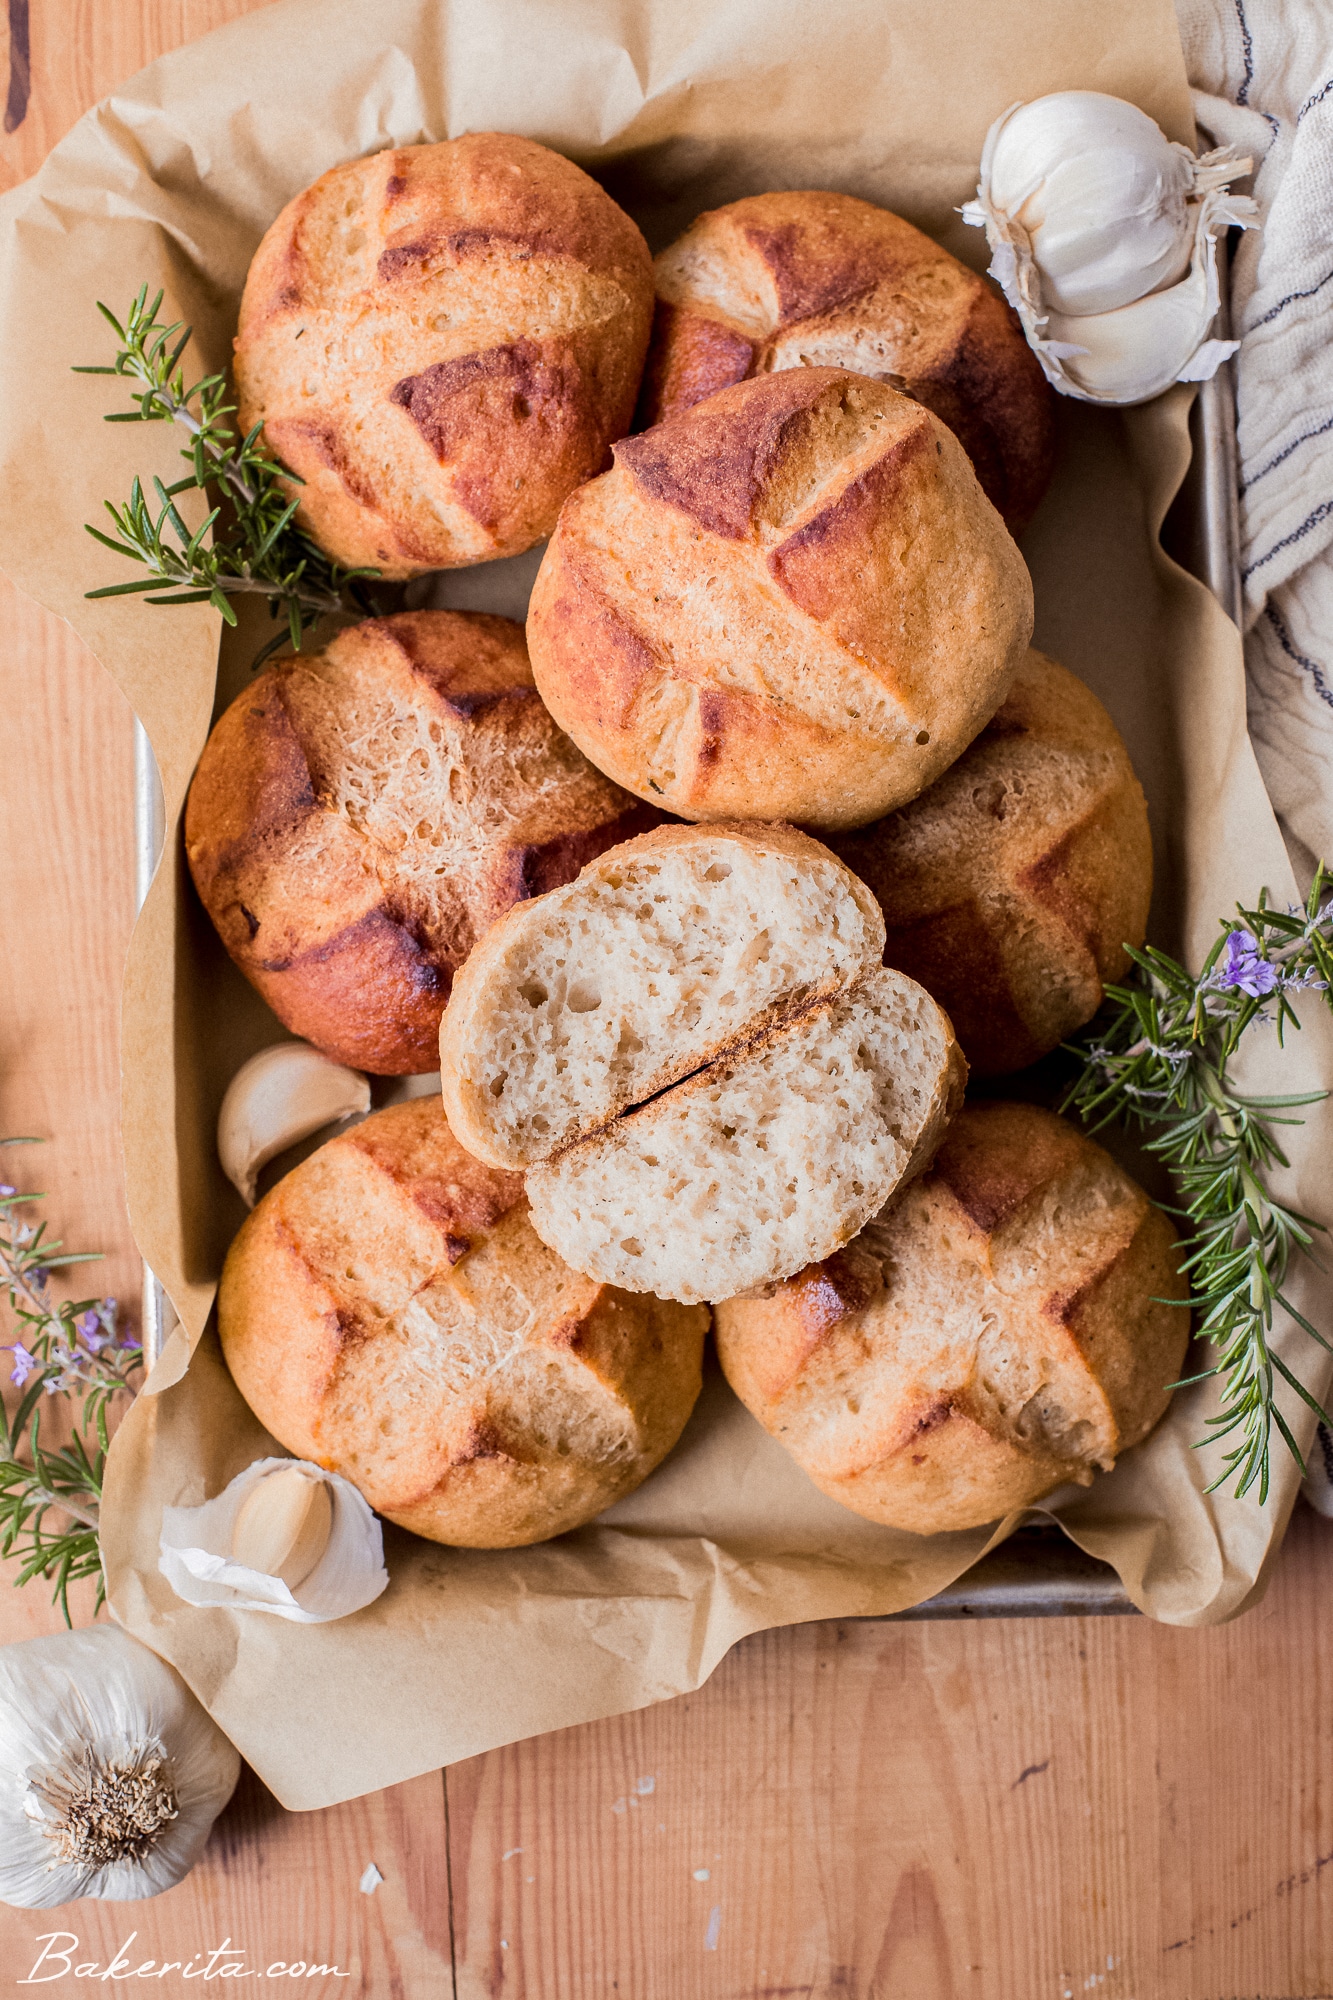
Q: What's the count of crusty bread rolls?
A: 8